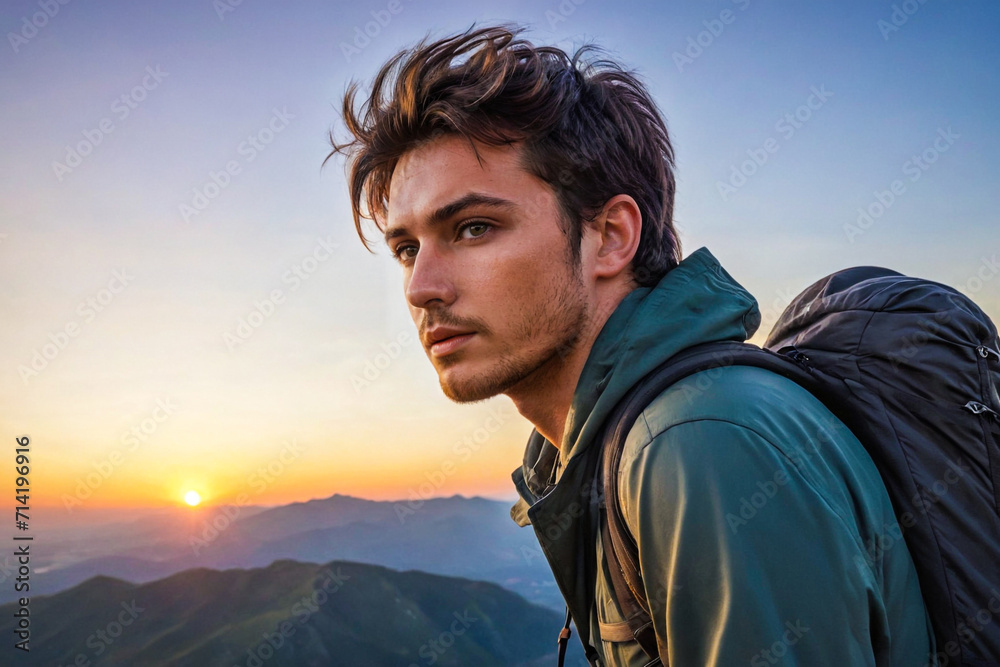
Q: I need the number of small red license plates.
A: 0